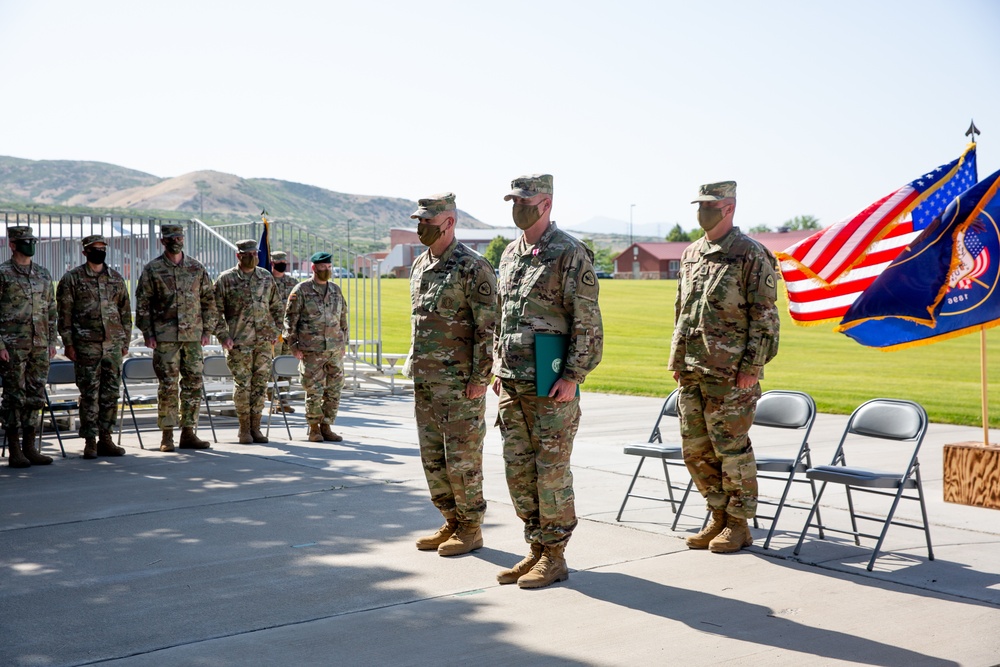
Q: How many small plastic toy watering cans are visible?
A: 0